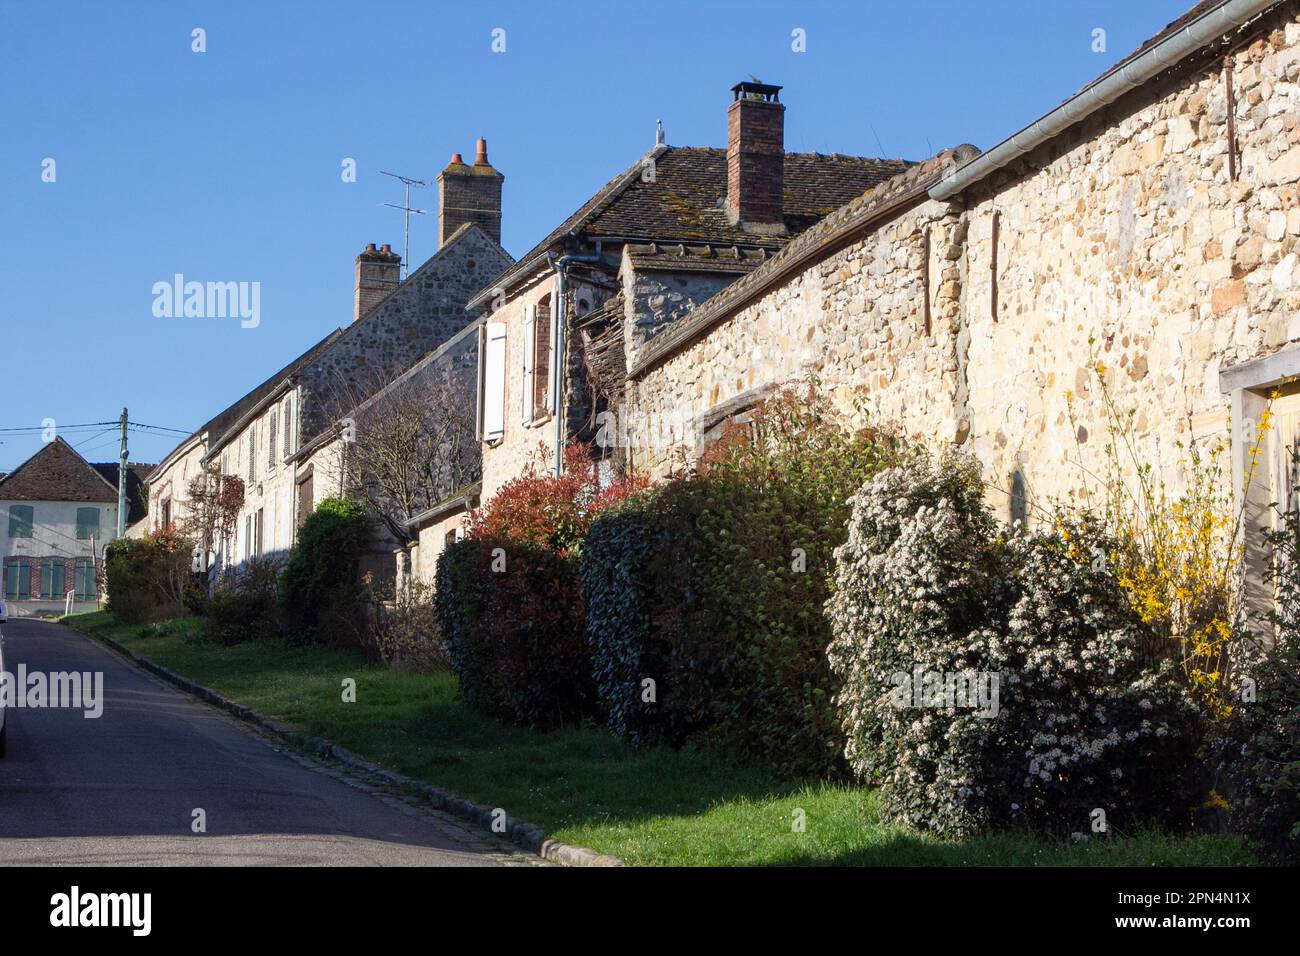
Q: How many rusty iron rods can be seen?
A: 3